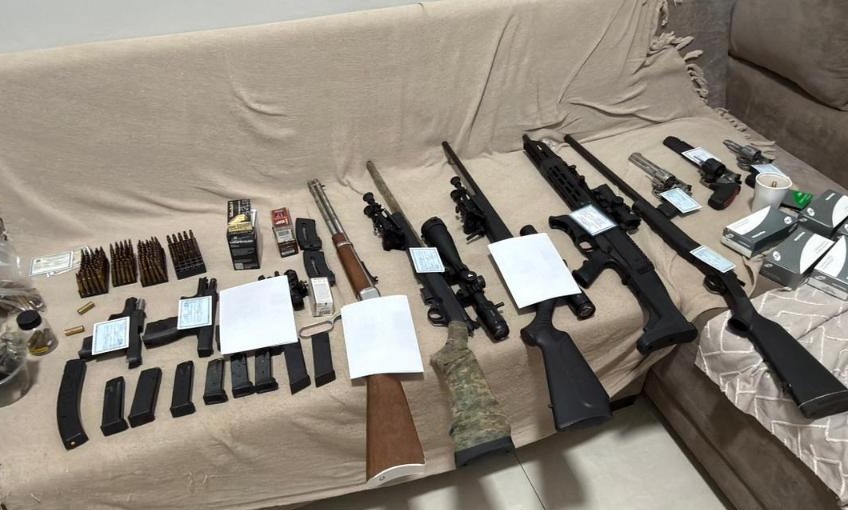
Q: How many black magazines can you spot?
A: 11